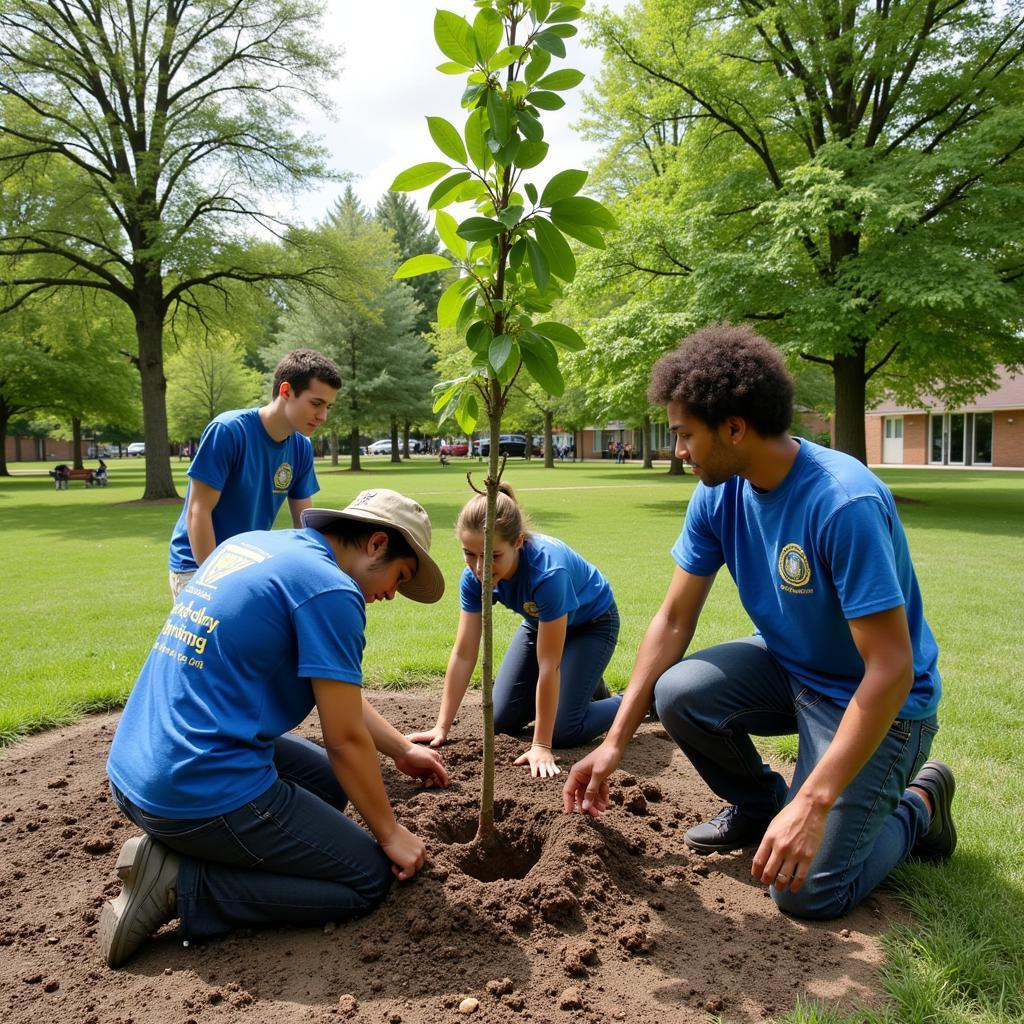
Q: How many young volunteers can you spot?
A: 4